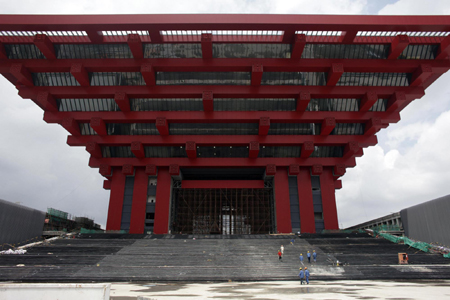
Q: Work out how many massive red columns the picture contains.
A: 6